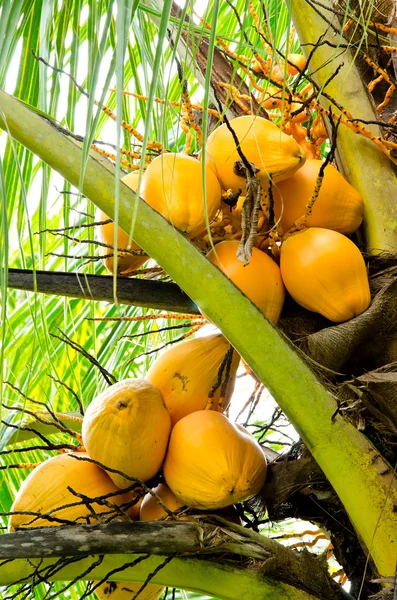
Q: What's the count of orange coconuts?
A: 12